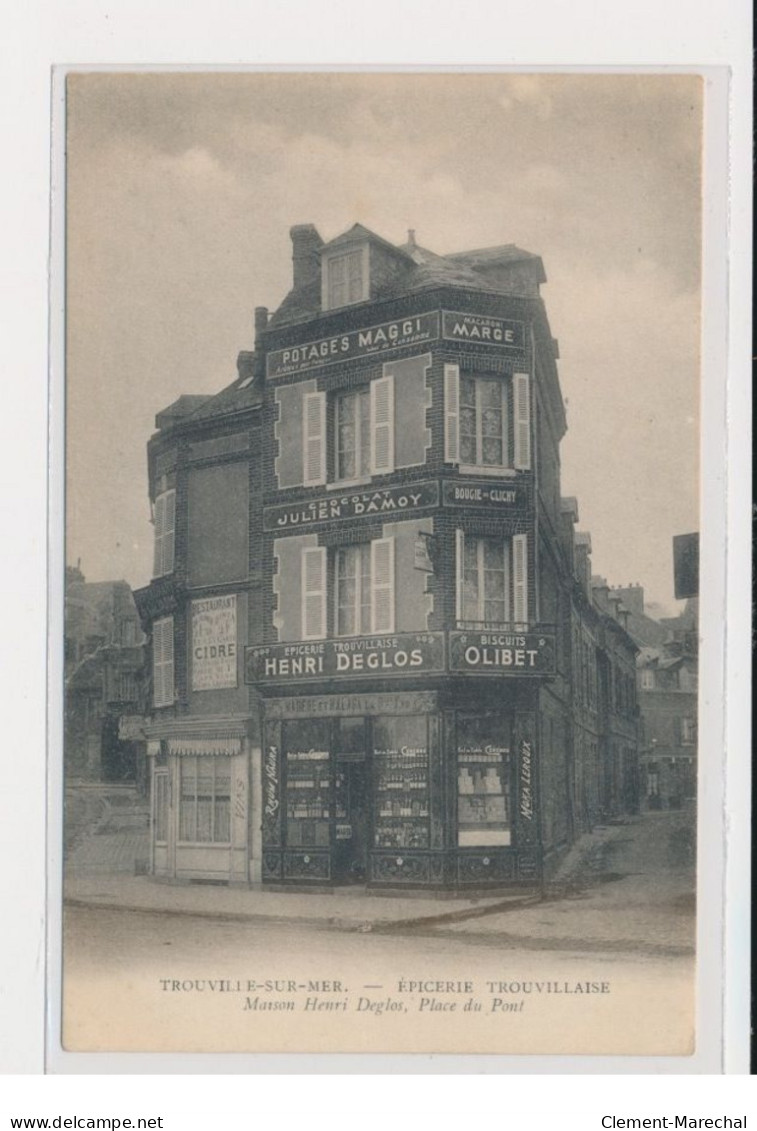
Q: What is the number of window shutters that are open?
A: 8